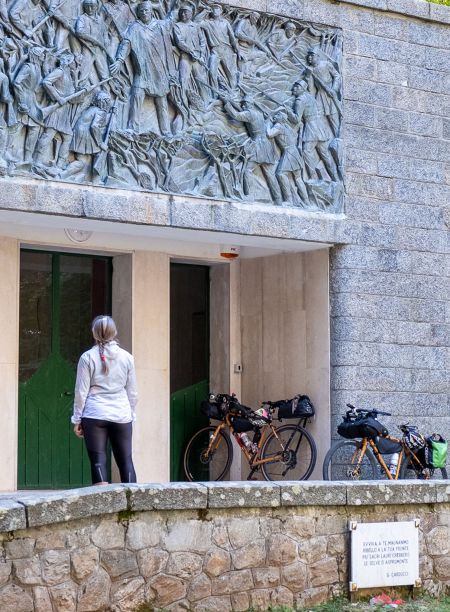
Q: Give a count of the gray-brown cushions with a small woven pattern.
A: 0